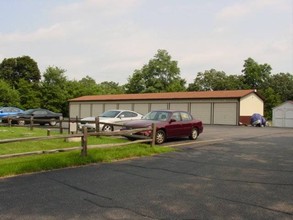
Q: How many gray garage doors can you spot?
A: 10